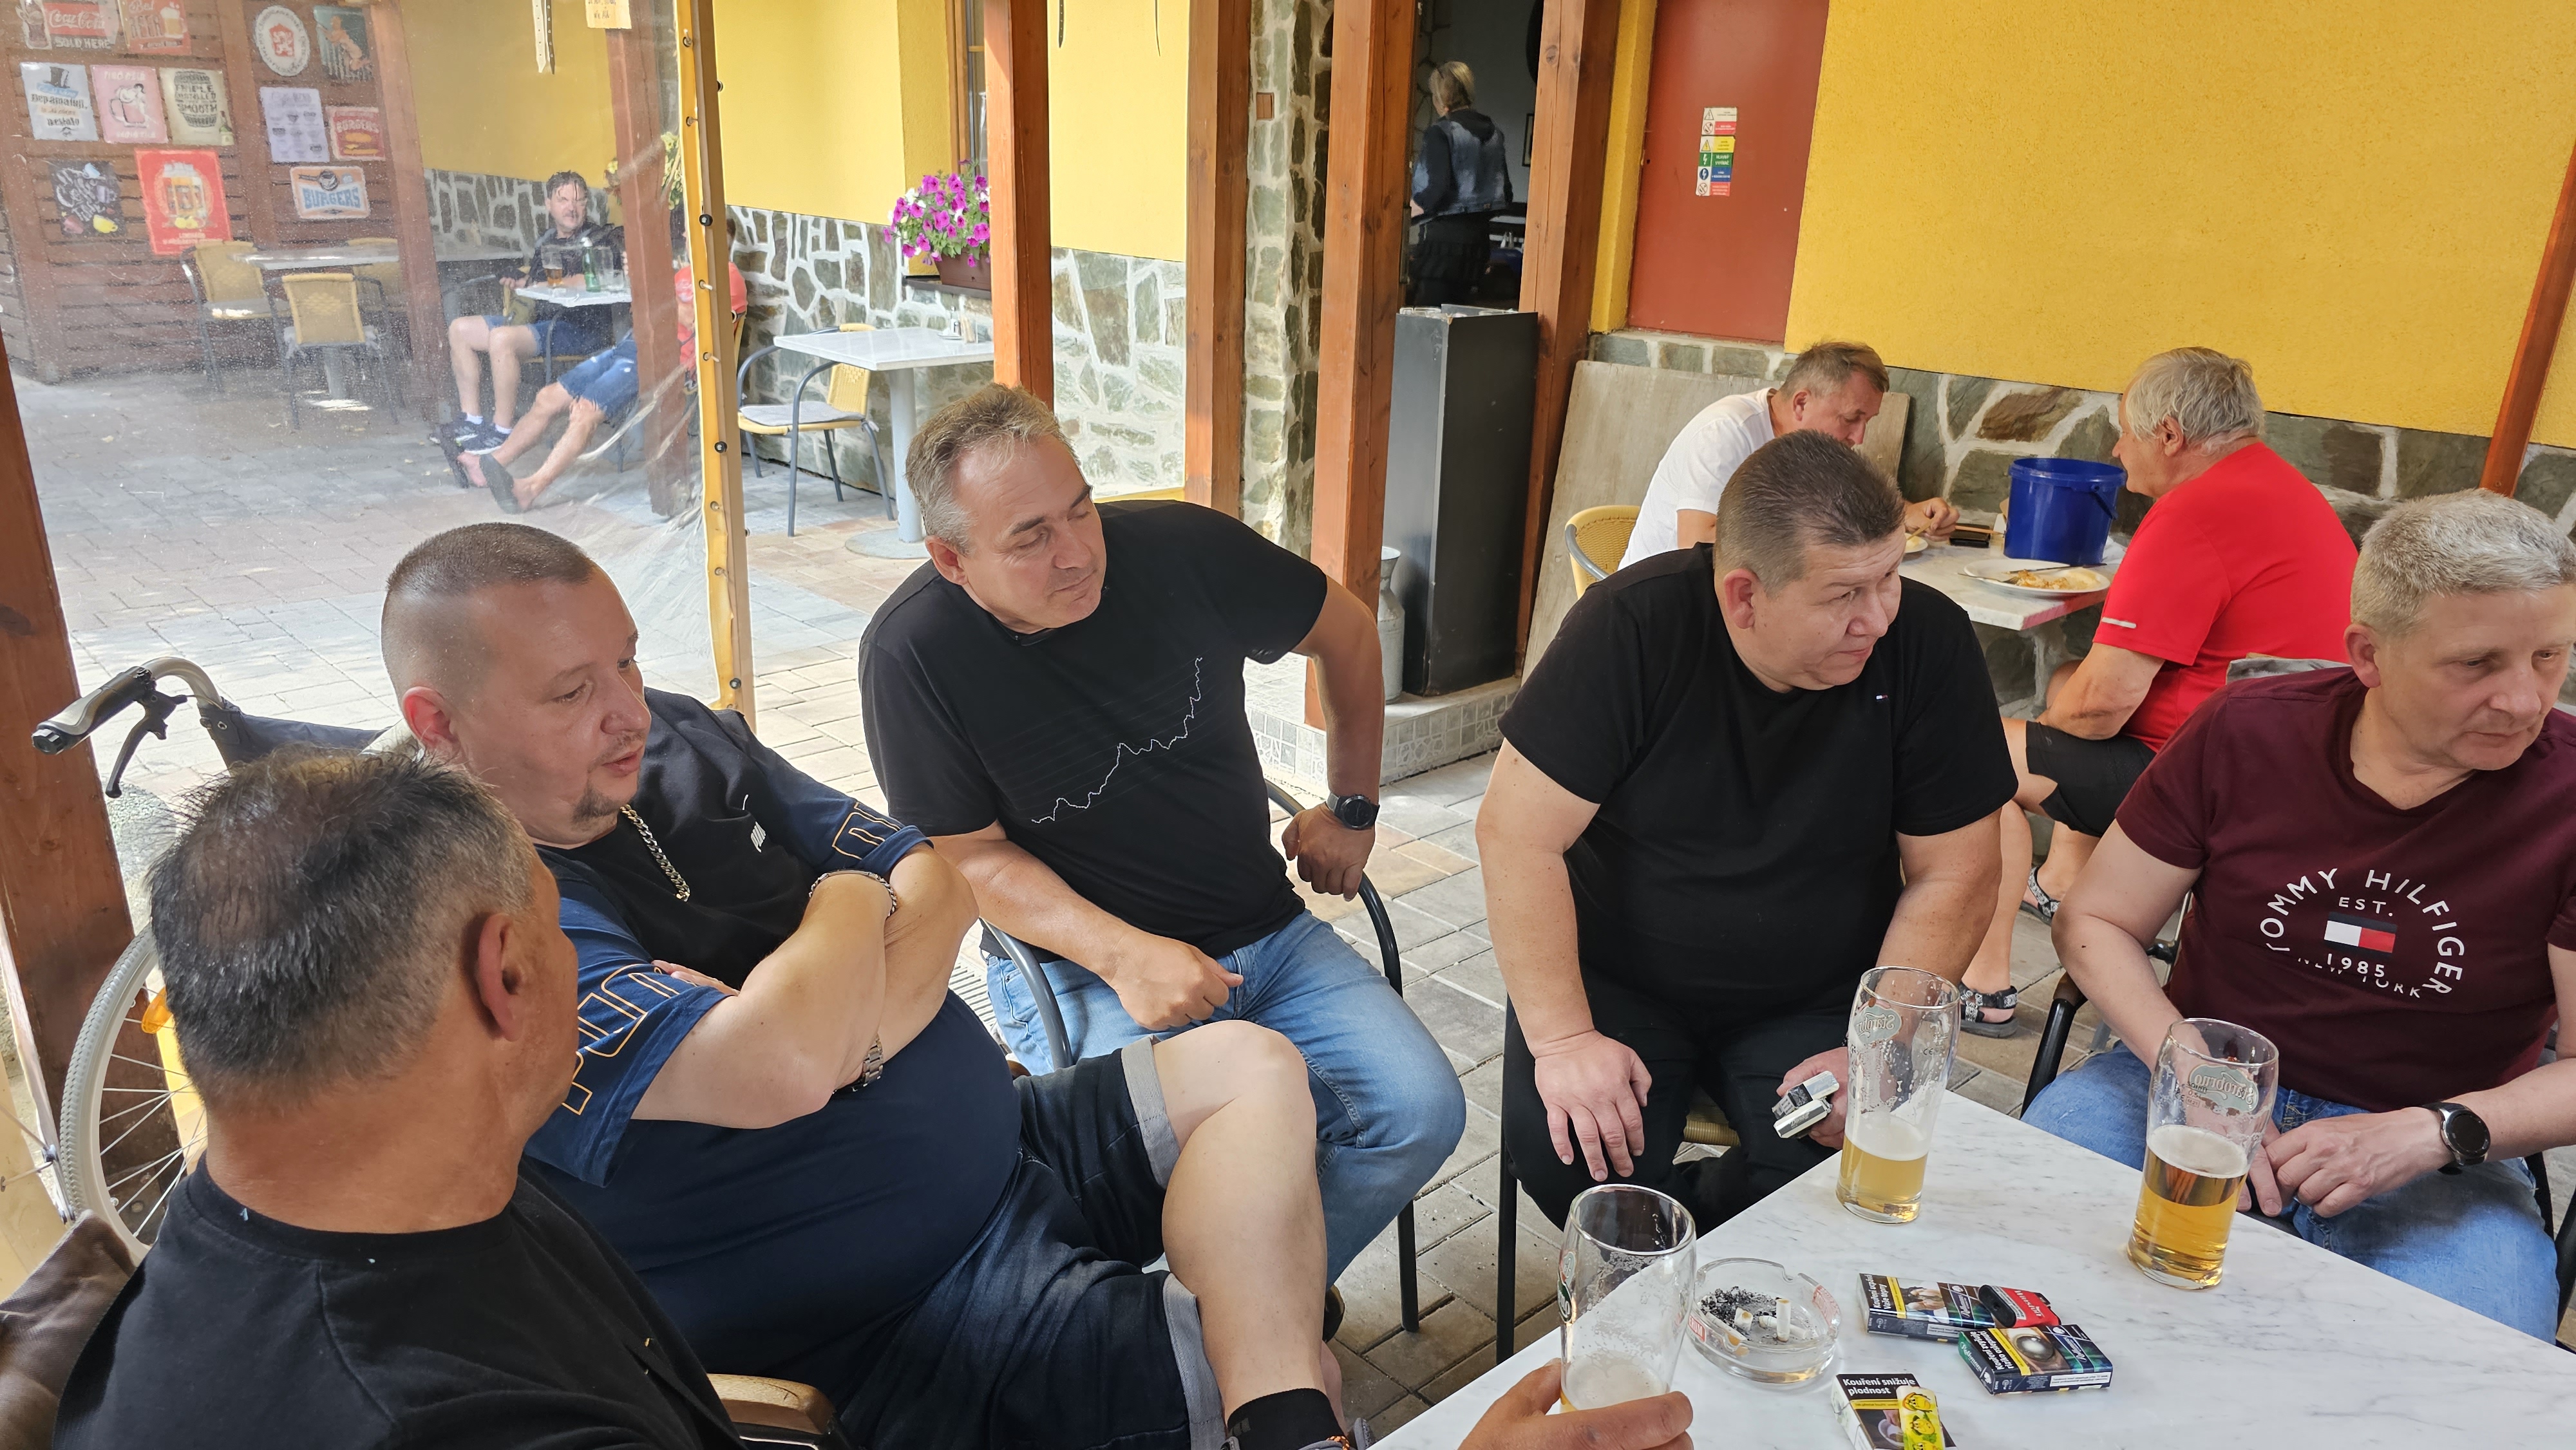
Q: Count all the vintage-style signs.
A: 12